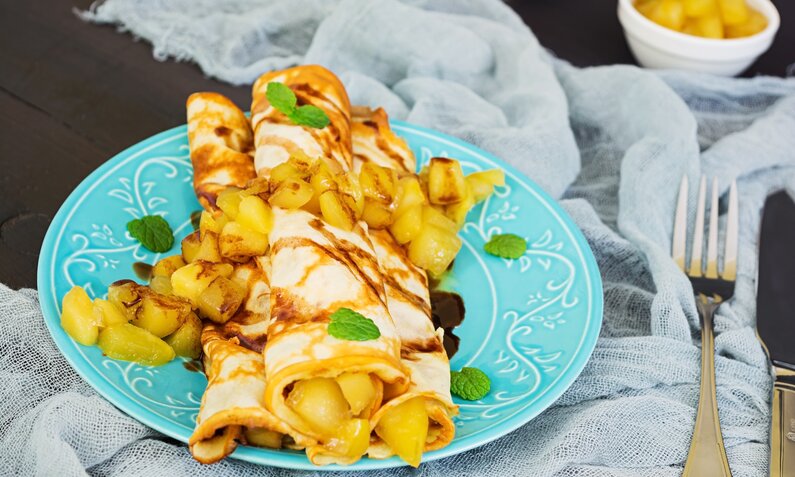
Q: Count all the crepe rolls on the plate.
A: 3